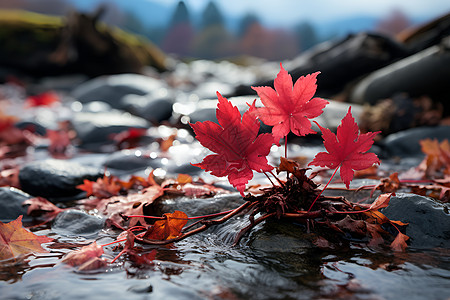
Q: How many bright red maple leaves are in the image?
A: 3